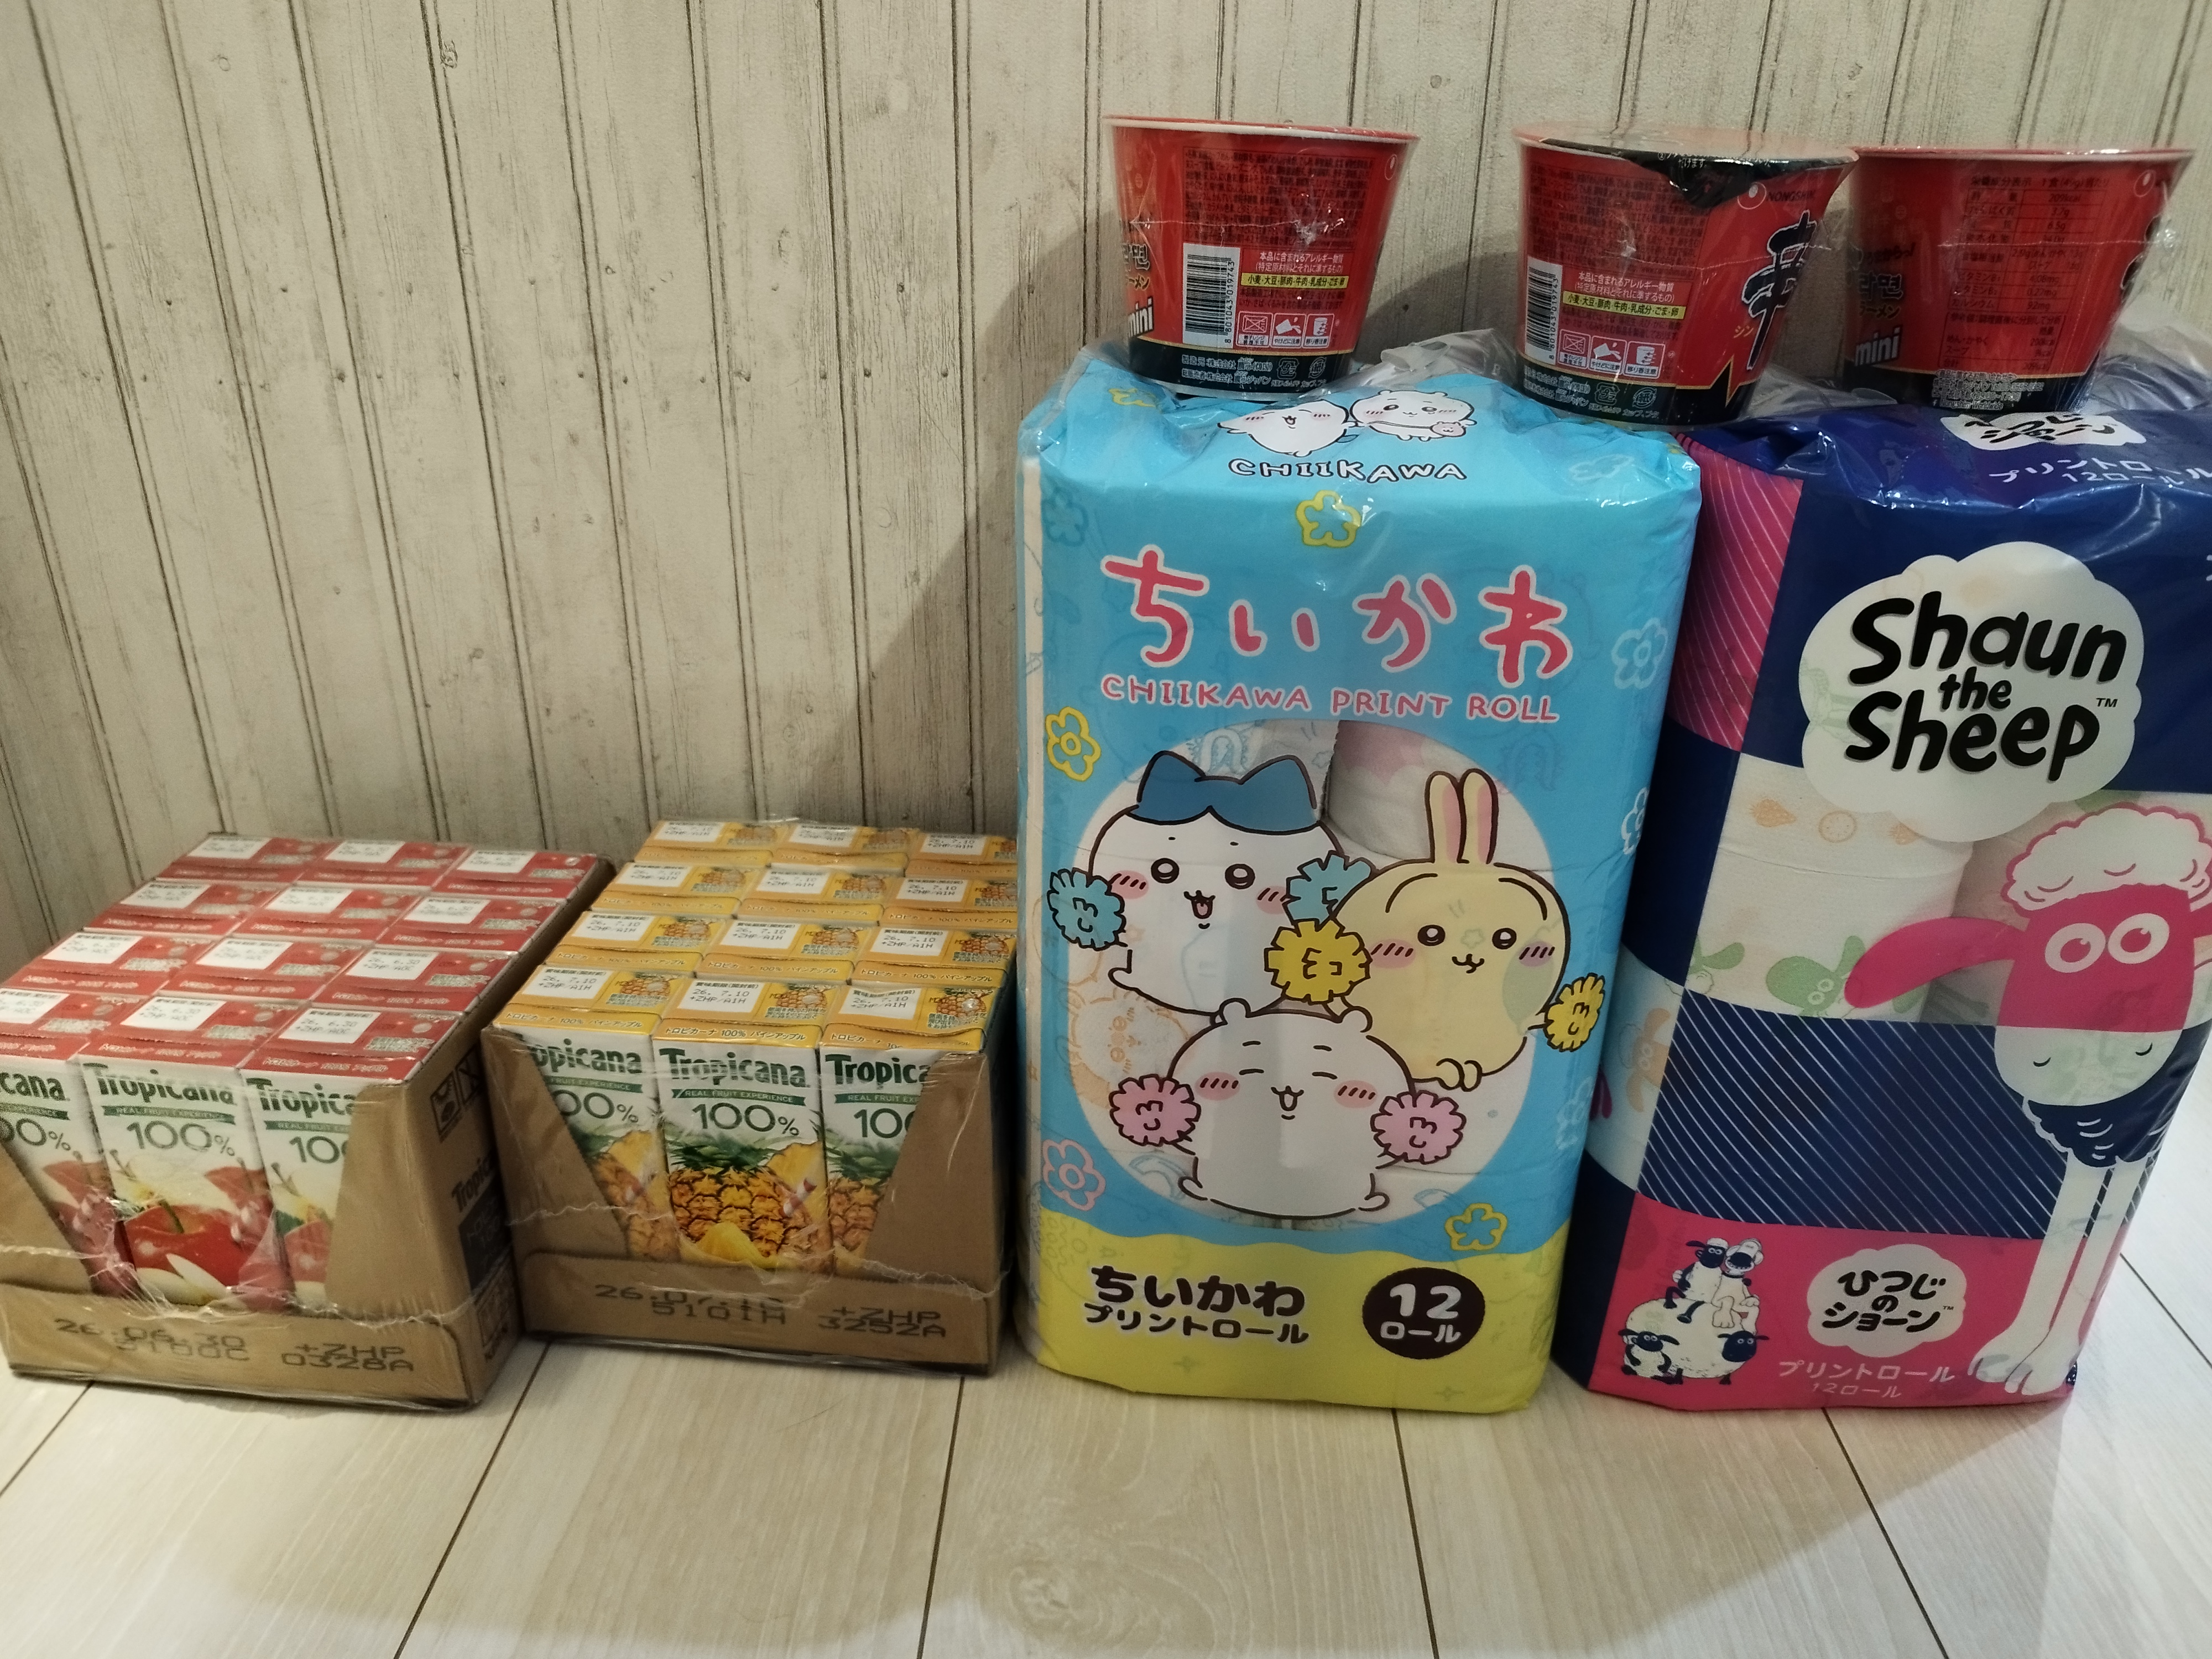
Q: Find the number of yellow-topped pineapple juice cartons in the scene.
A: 12